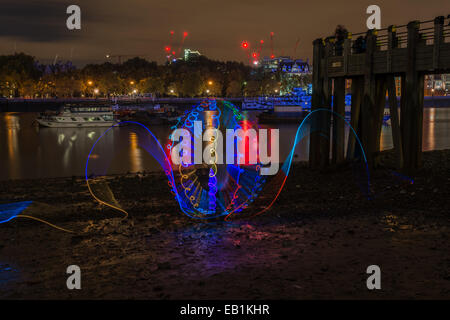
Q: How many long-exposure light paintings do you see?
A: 1